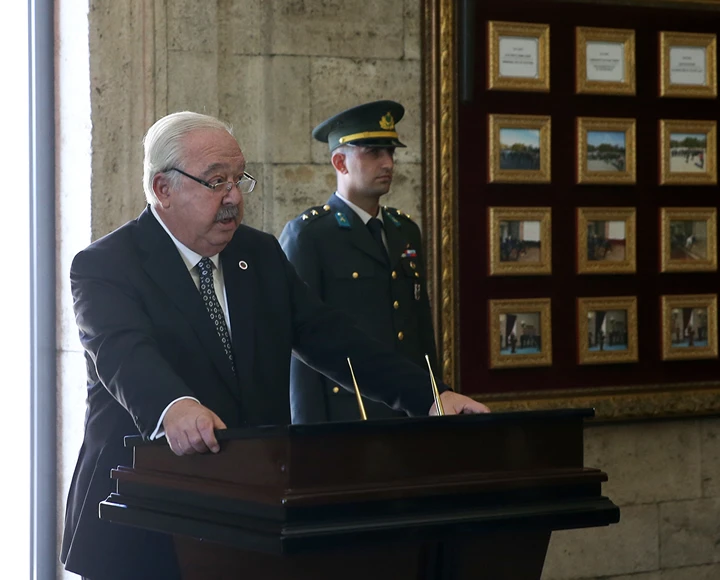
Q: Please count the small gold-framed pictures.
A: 12